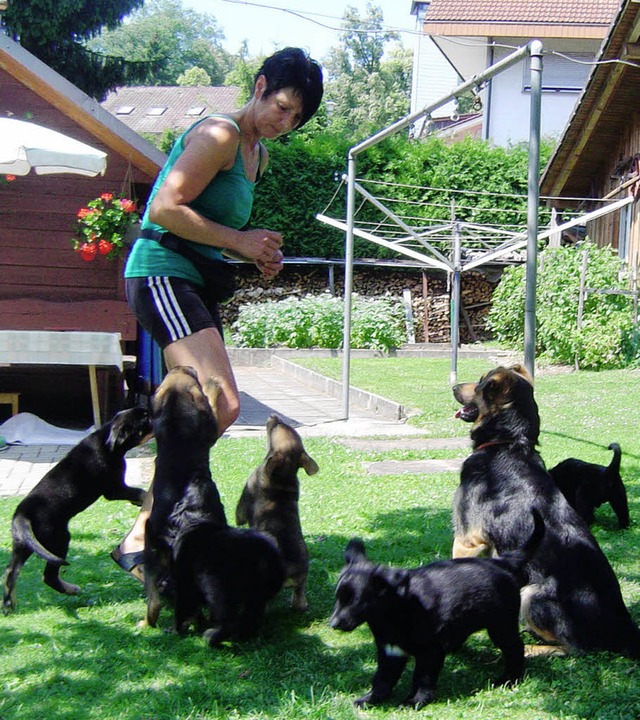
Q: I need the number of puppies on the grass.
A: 6